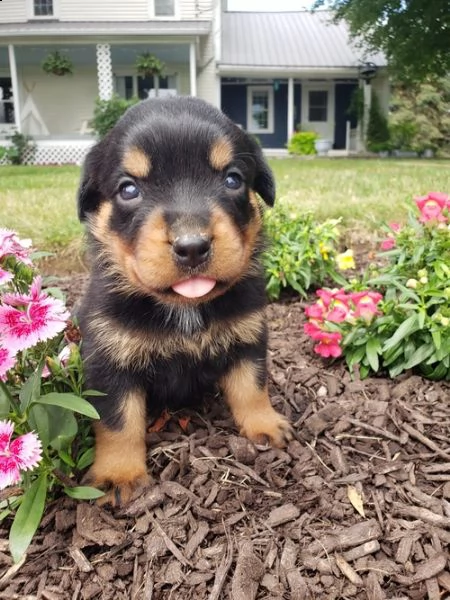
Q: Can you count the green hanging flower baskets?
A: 2